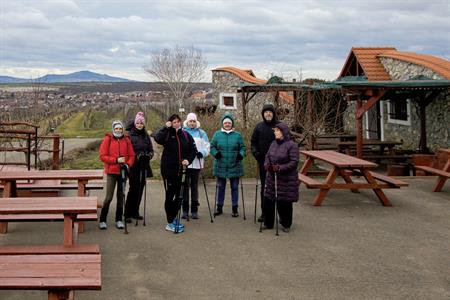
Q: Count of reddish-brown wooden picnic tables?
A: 5